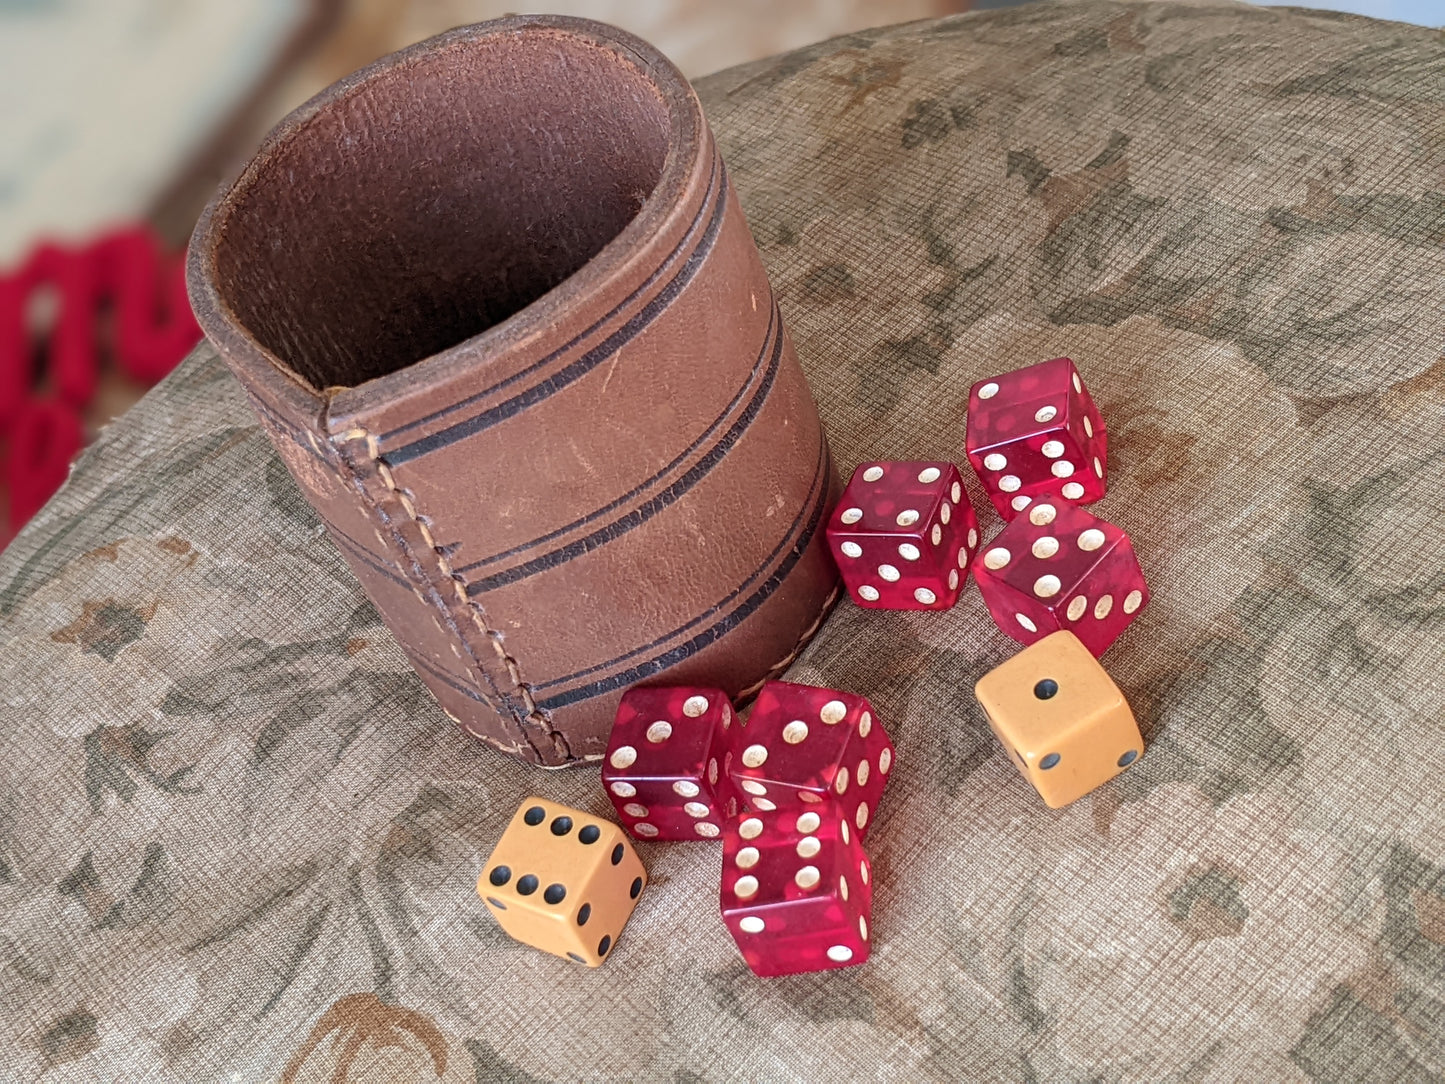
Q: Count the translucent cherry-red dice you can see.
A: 6